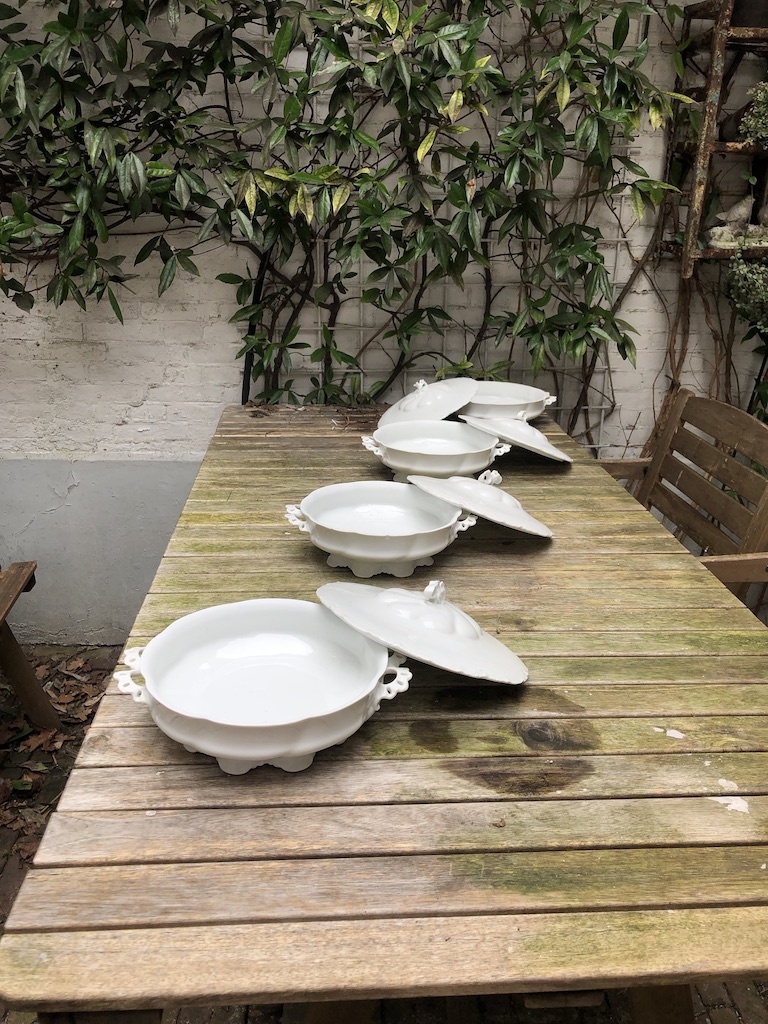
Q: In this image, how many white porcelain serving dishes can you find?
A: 4